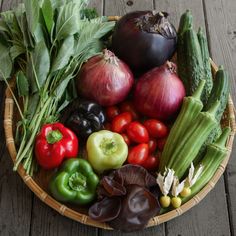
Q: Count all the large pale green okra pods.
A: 3